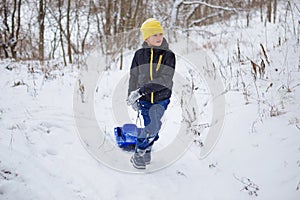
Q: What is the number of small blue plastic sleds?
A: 1